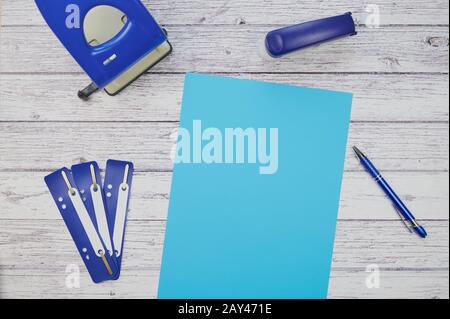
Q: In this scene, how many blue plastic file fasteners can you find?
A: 3